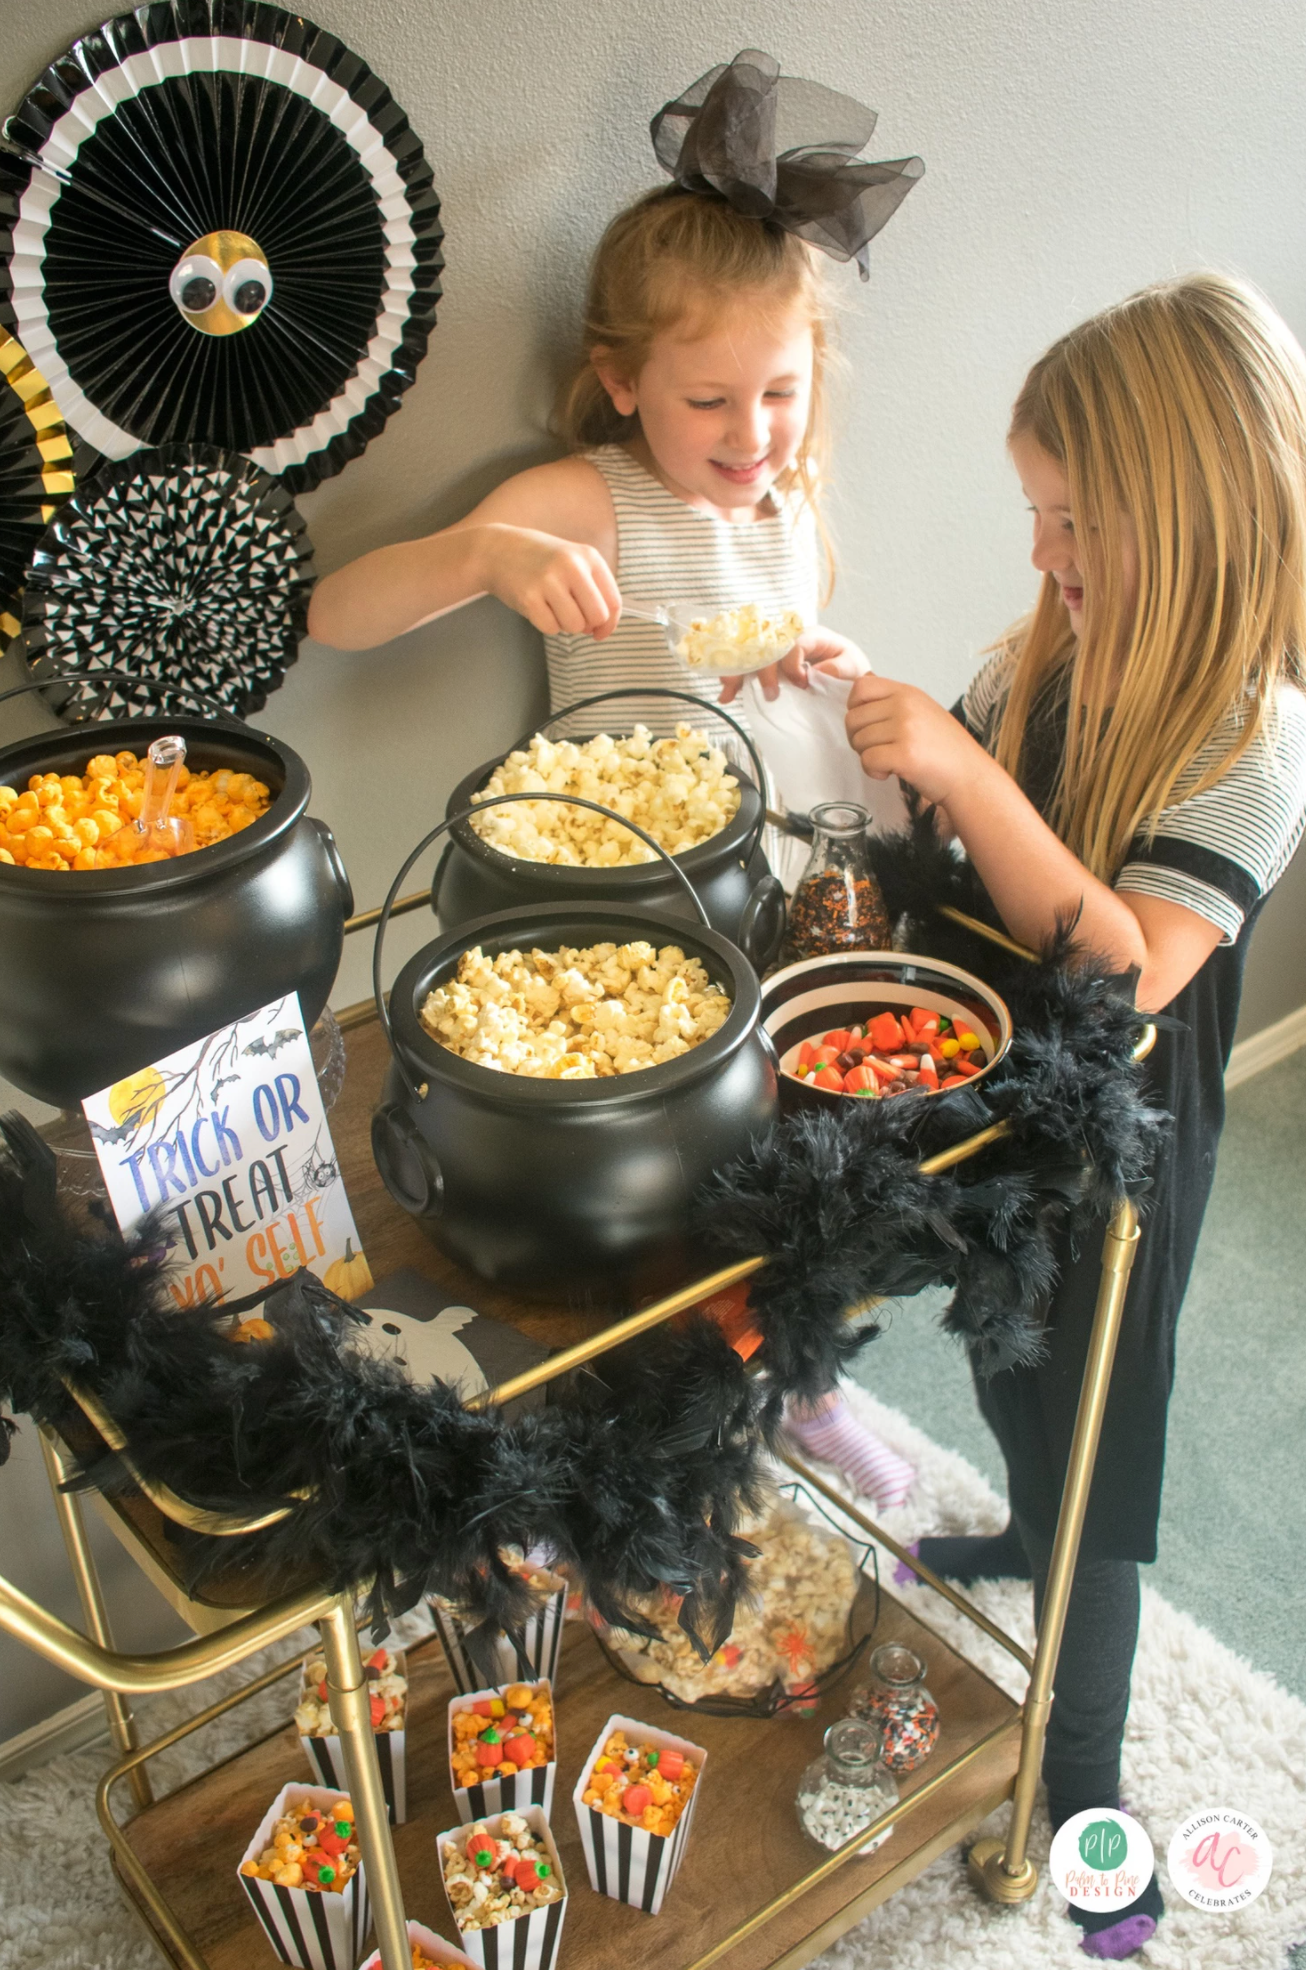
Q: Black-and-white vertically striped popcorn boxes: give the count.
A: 7